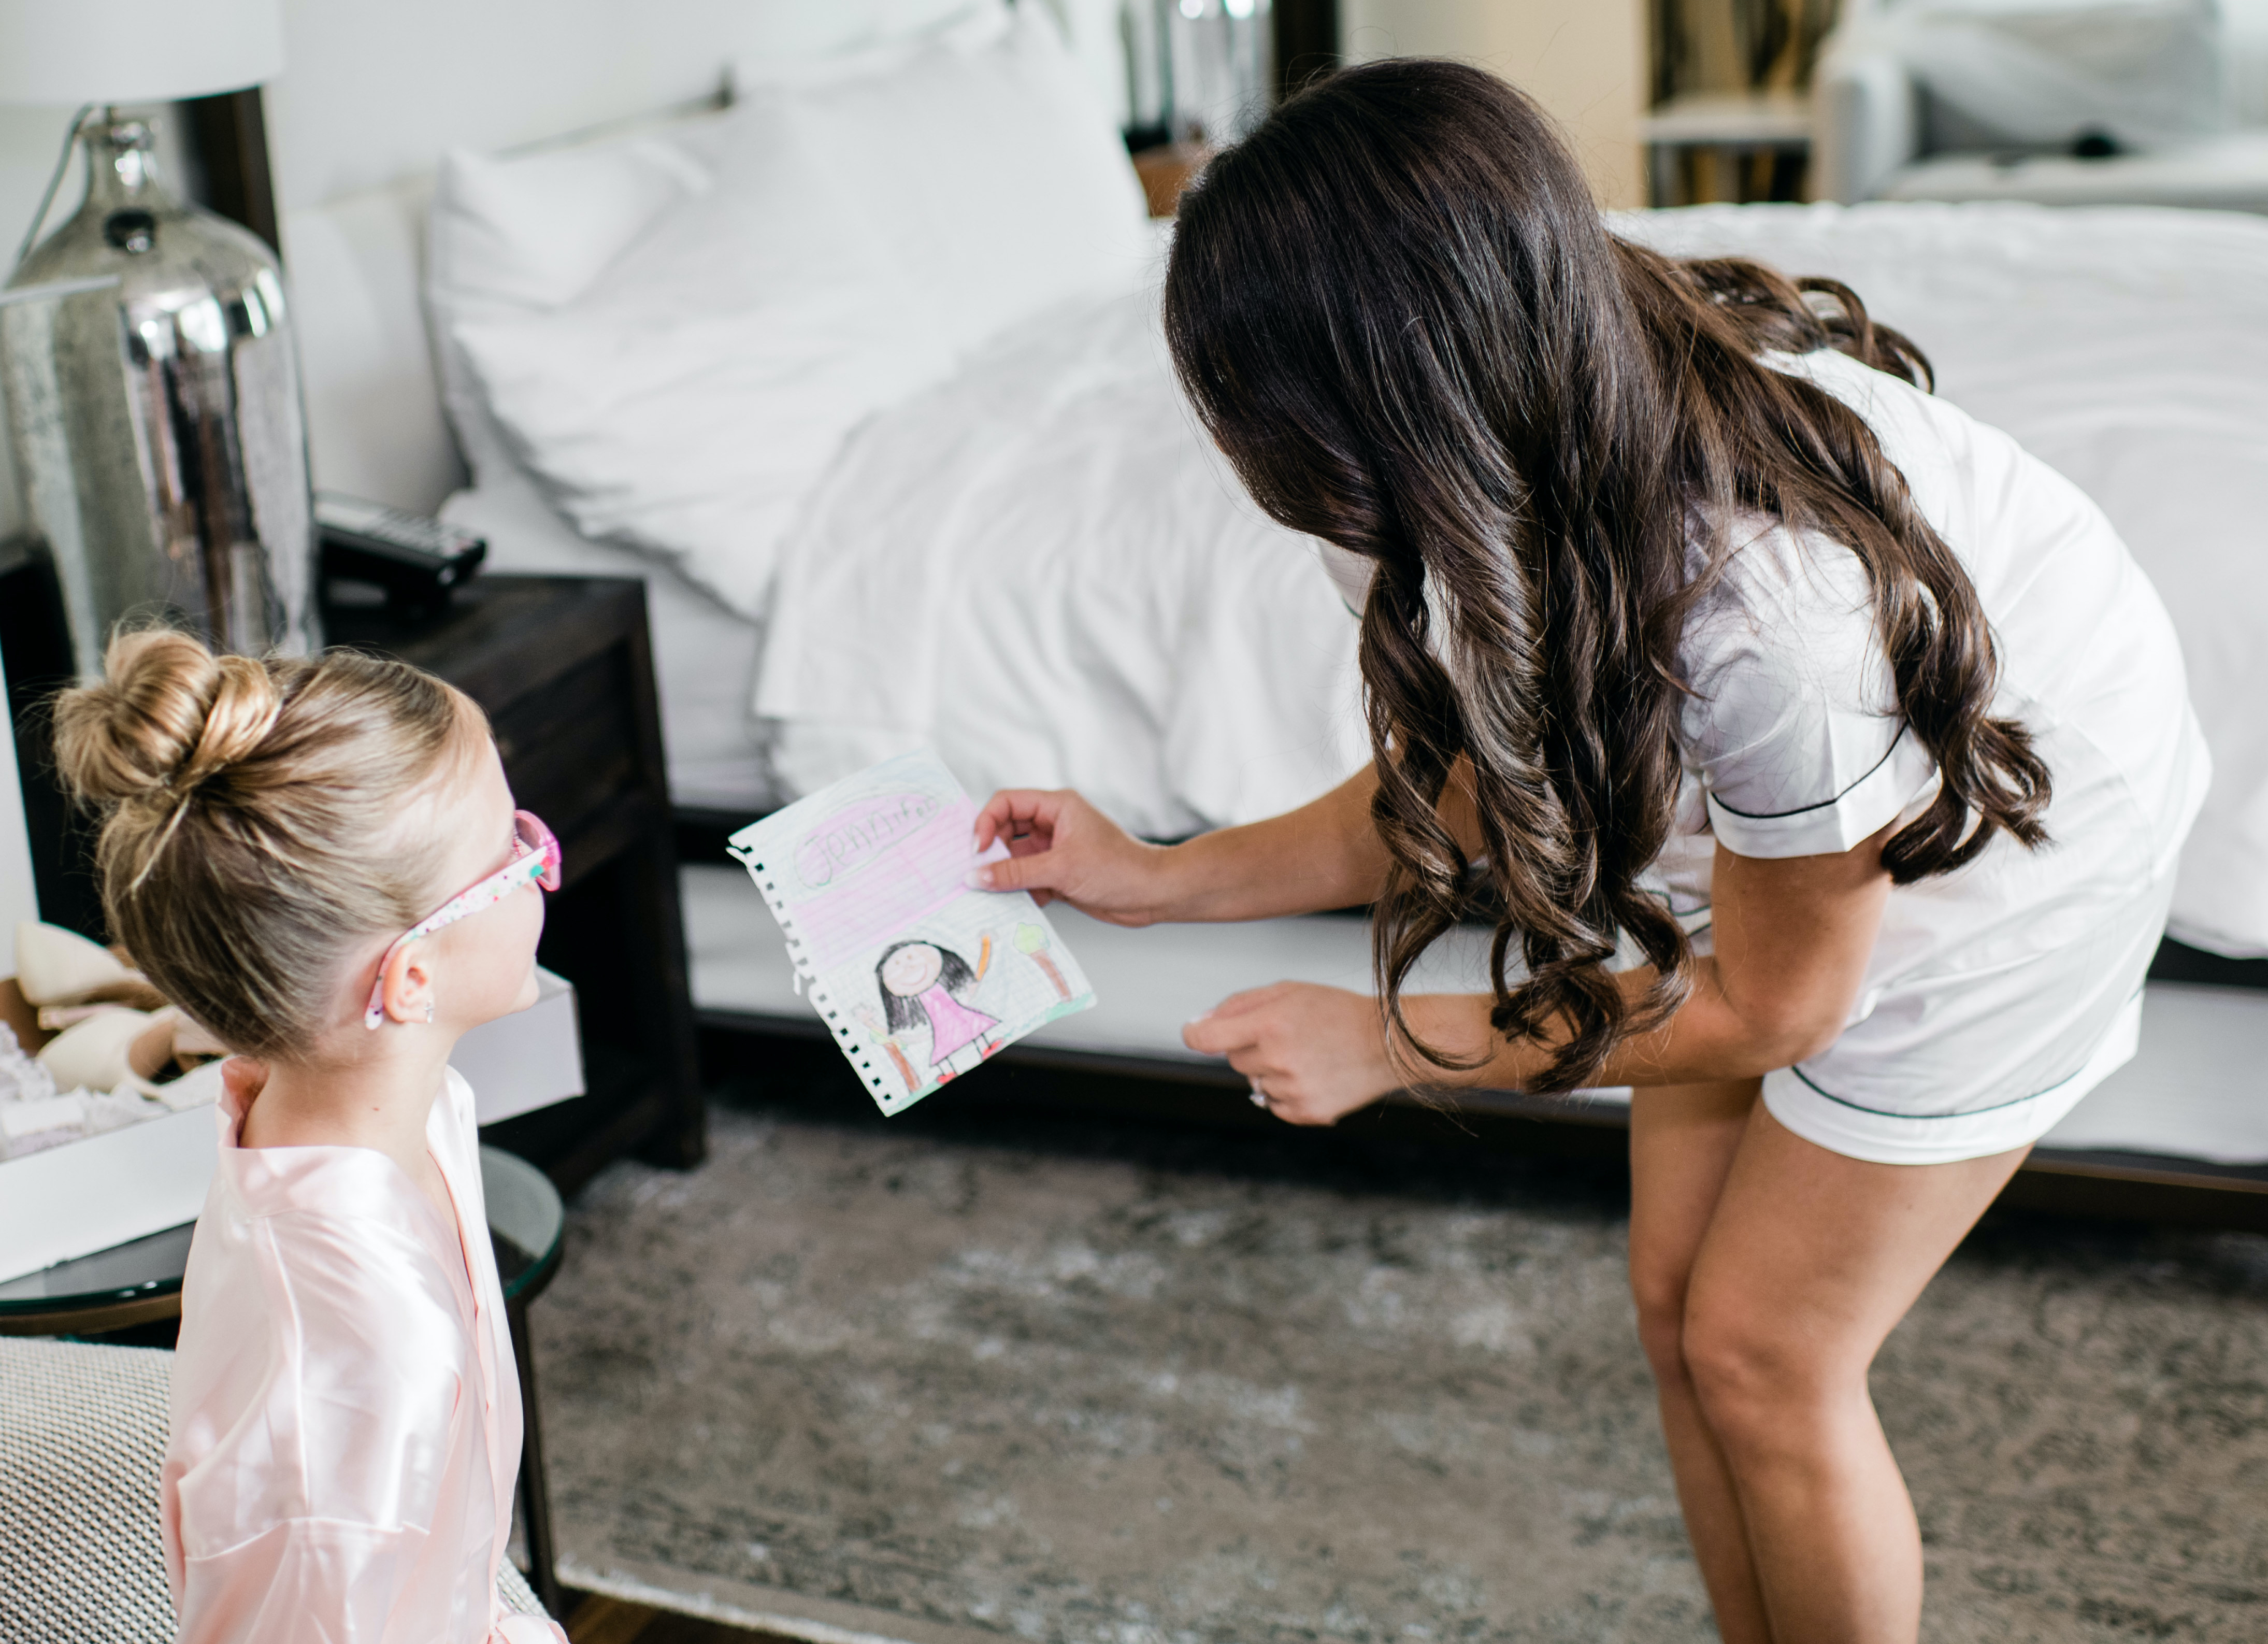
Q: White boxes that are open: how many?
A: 1